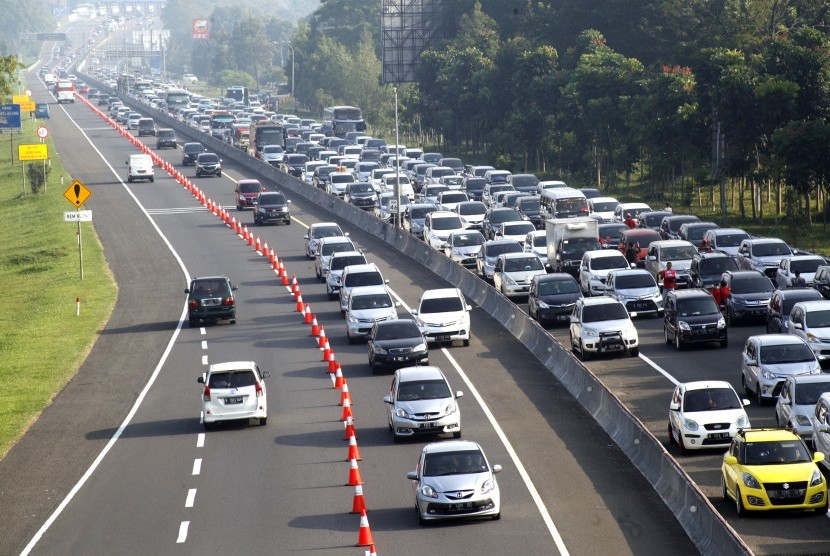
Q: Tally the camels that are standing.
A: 0